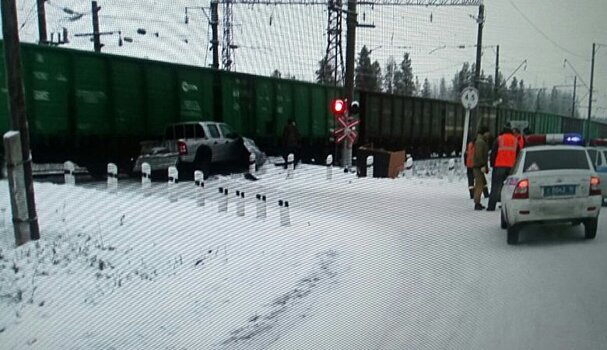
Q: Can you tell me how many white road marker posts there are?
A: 15